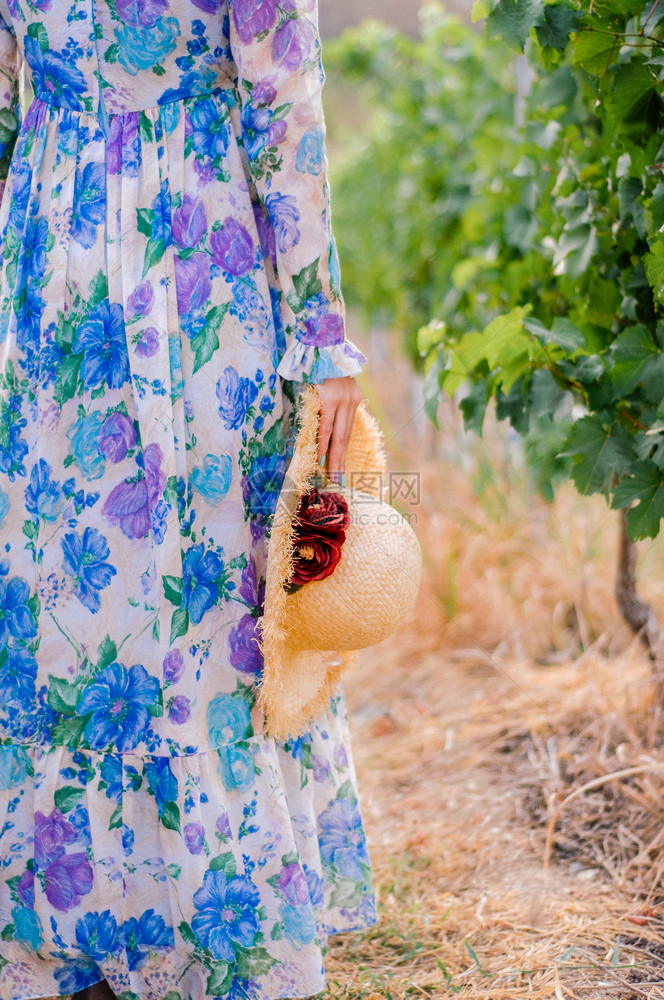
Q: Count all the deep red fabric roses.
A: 2